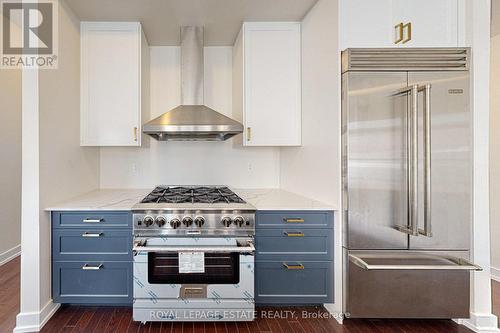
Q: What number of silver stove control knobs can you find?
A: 7